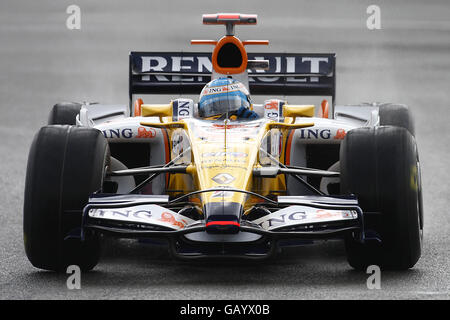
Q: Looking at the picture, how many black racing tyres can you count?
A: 4